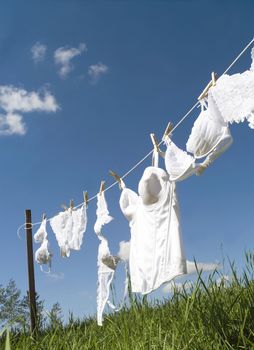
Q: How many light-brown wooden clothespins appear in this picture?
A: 10